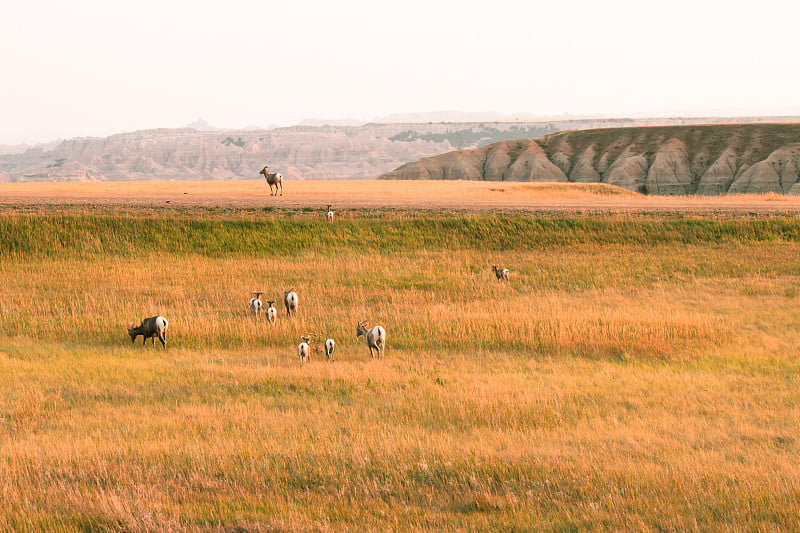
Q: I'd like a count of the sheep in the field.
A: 10